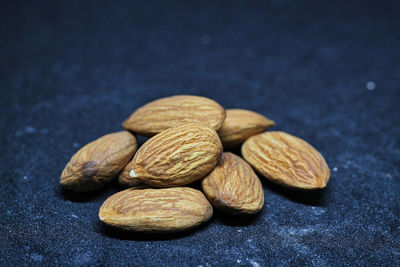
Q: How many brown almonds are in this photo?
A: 8